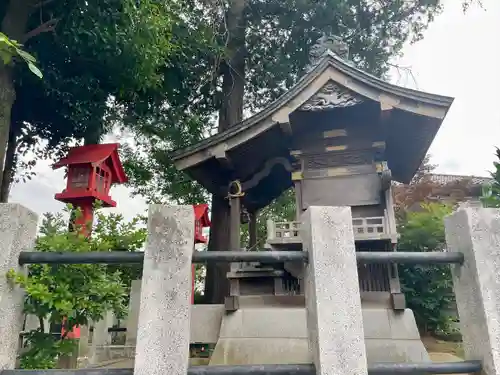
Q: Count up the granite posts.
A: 4